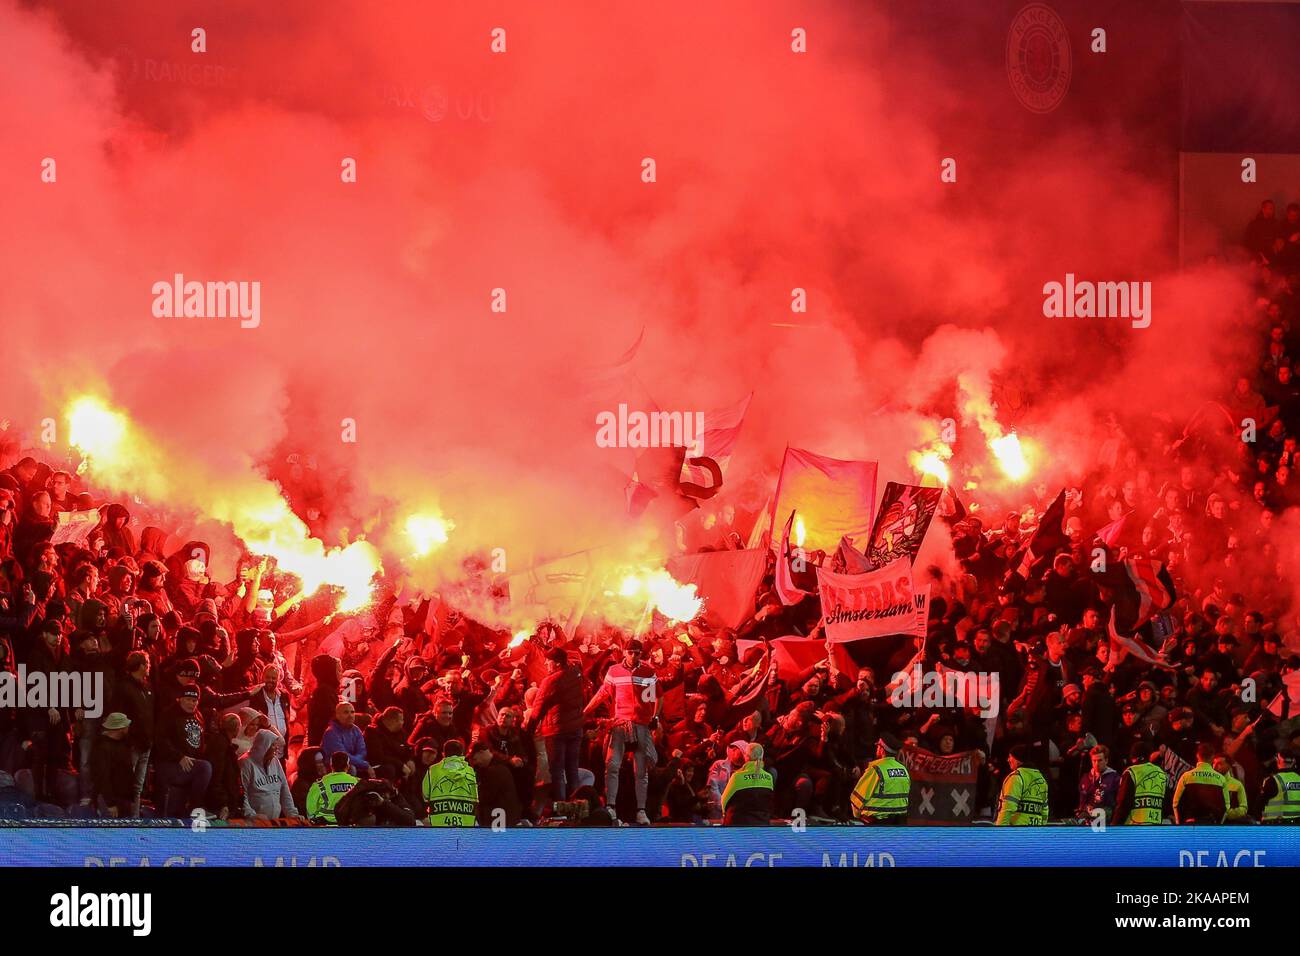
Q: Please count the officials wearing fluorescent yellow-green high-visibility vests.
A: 9